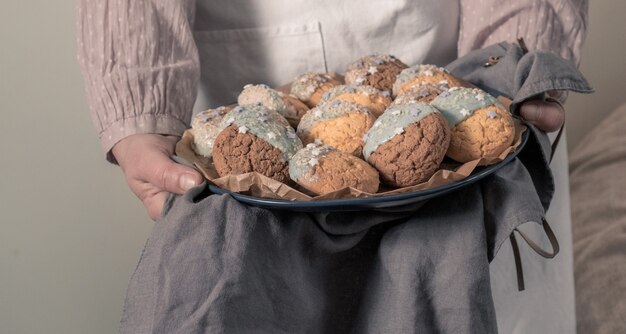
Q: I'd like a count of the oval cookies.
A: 12